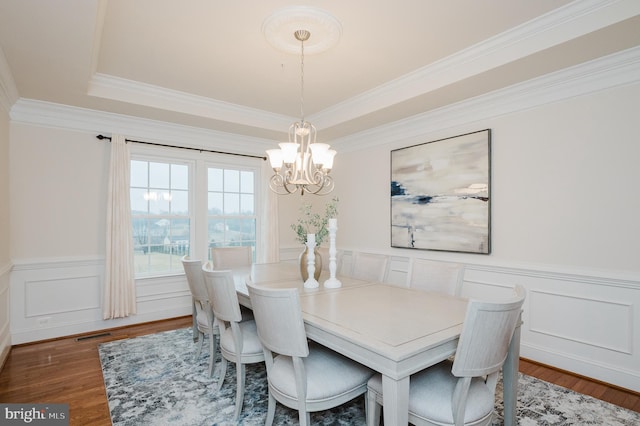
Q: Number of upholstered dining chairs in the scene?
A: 8